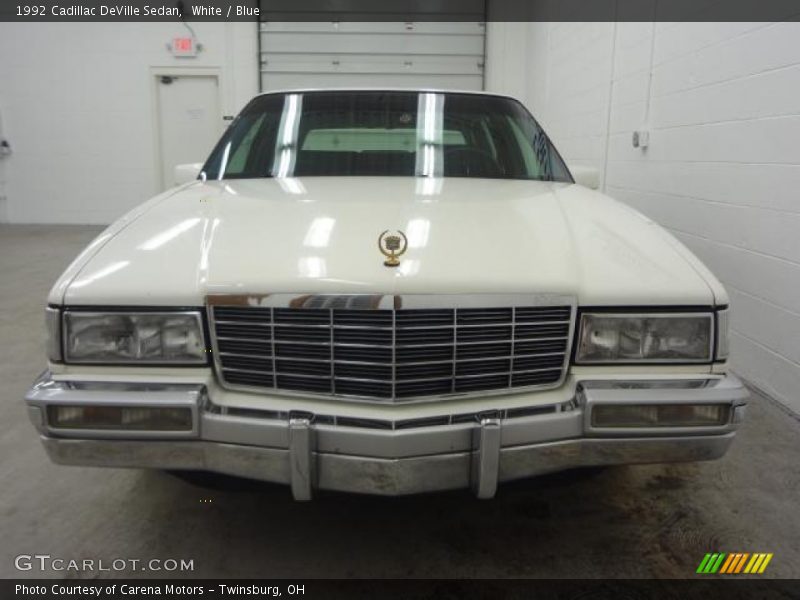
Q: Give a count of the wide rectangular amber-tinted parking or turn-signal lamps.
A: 2